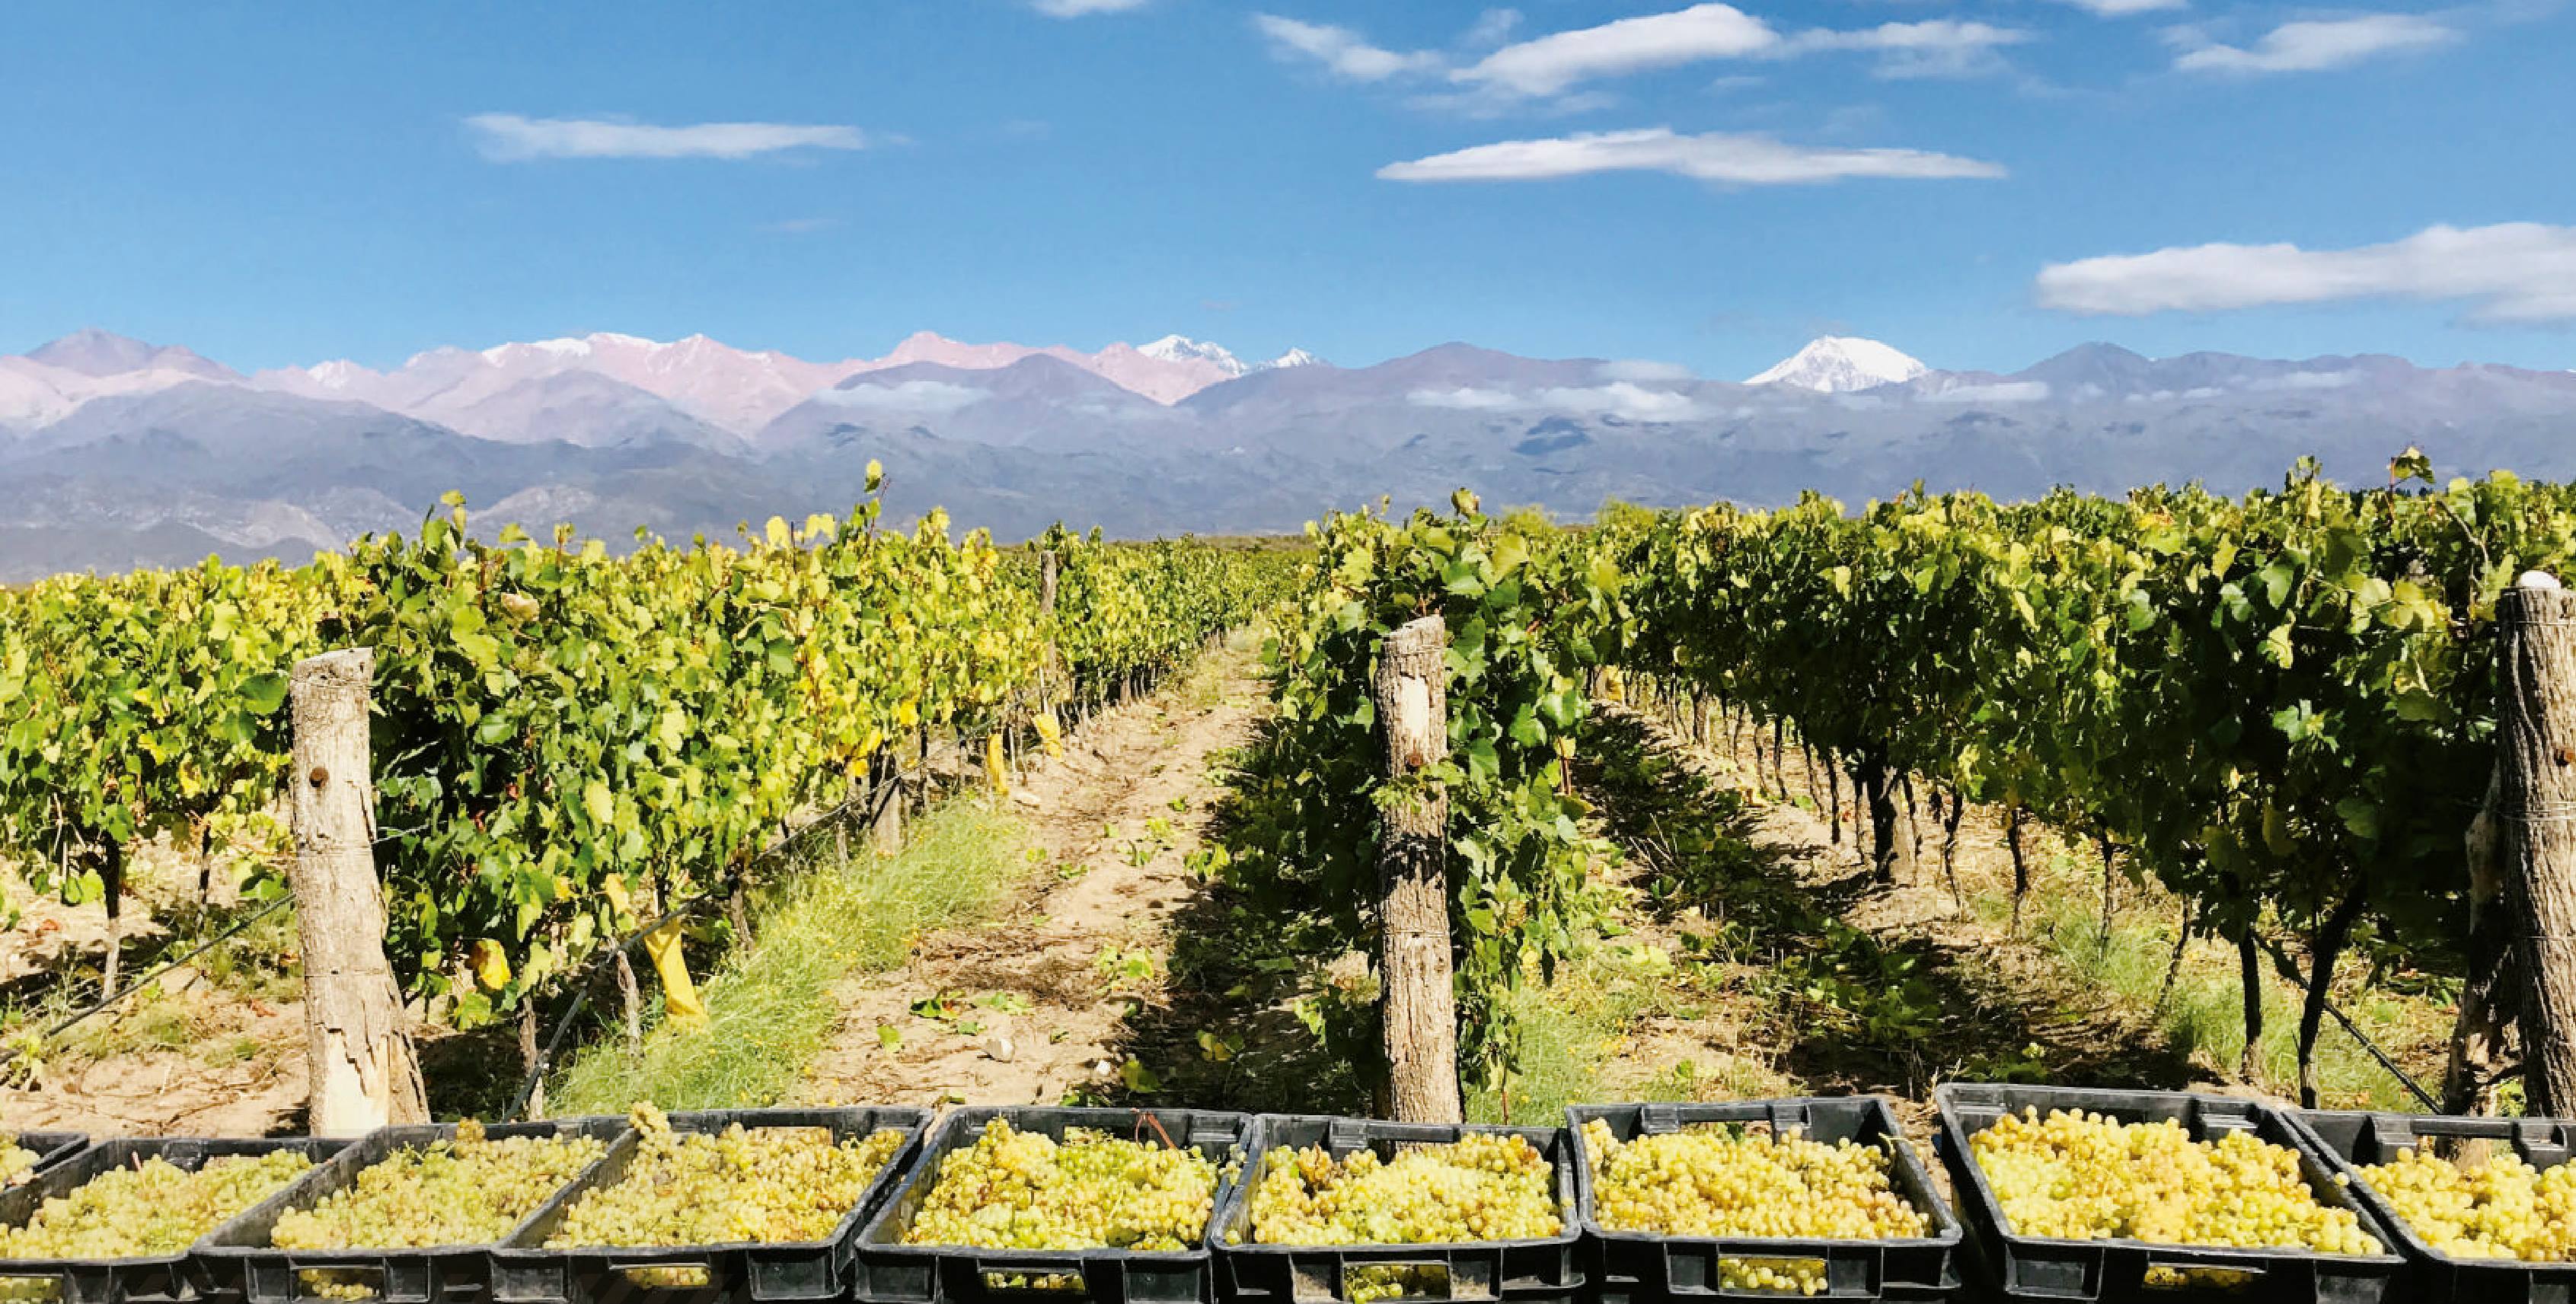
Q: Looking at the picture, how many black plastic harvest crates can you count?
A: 9